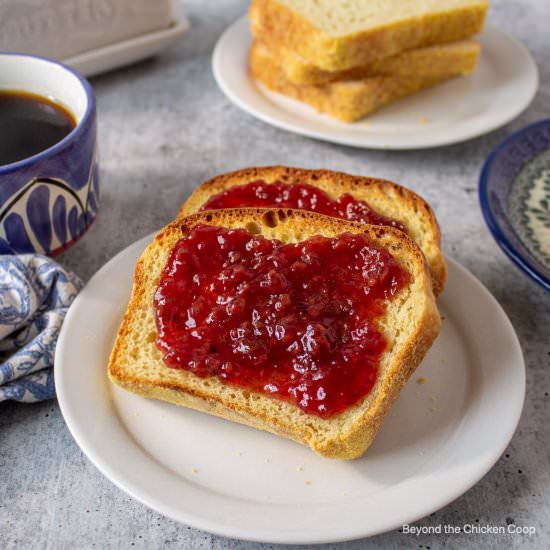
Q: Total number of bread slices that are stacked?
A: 3